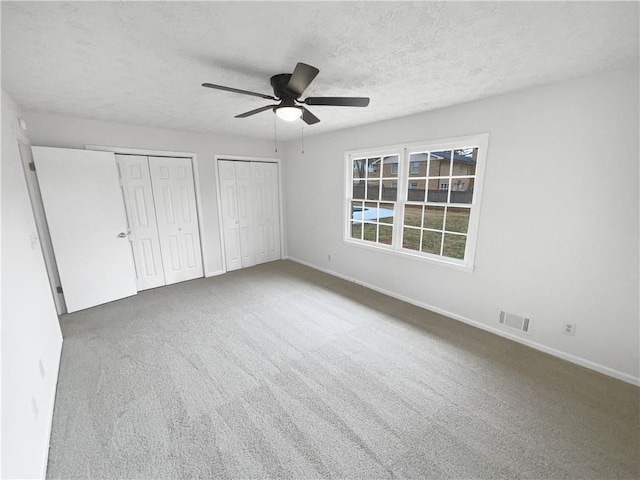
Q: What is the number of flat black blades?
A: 5